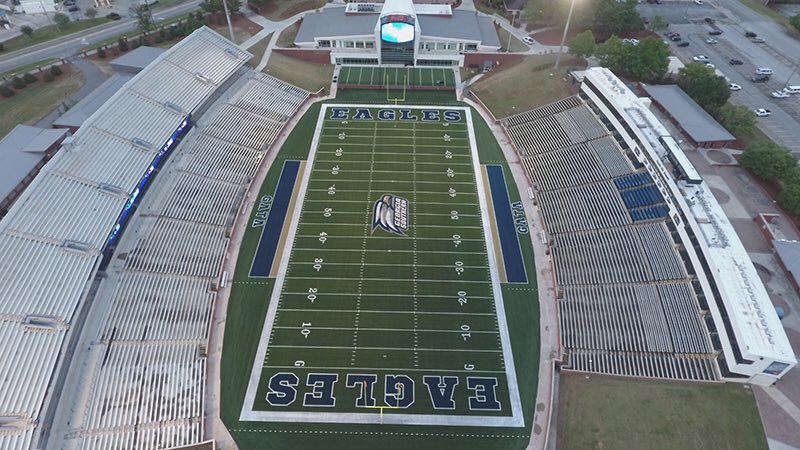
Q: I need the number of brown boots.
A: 0